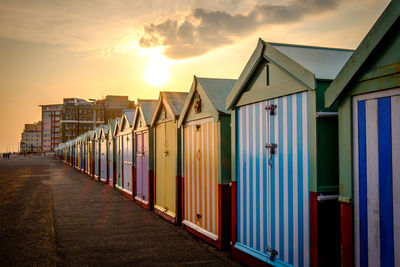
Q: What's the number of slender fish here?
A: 0